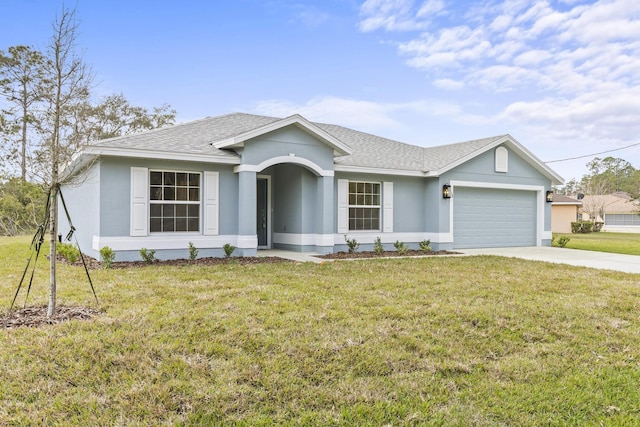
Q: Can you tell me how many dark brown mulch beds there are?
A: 3